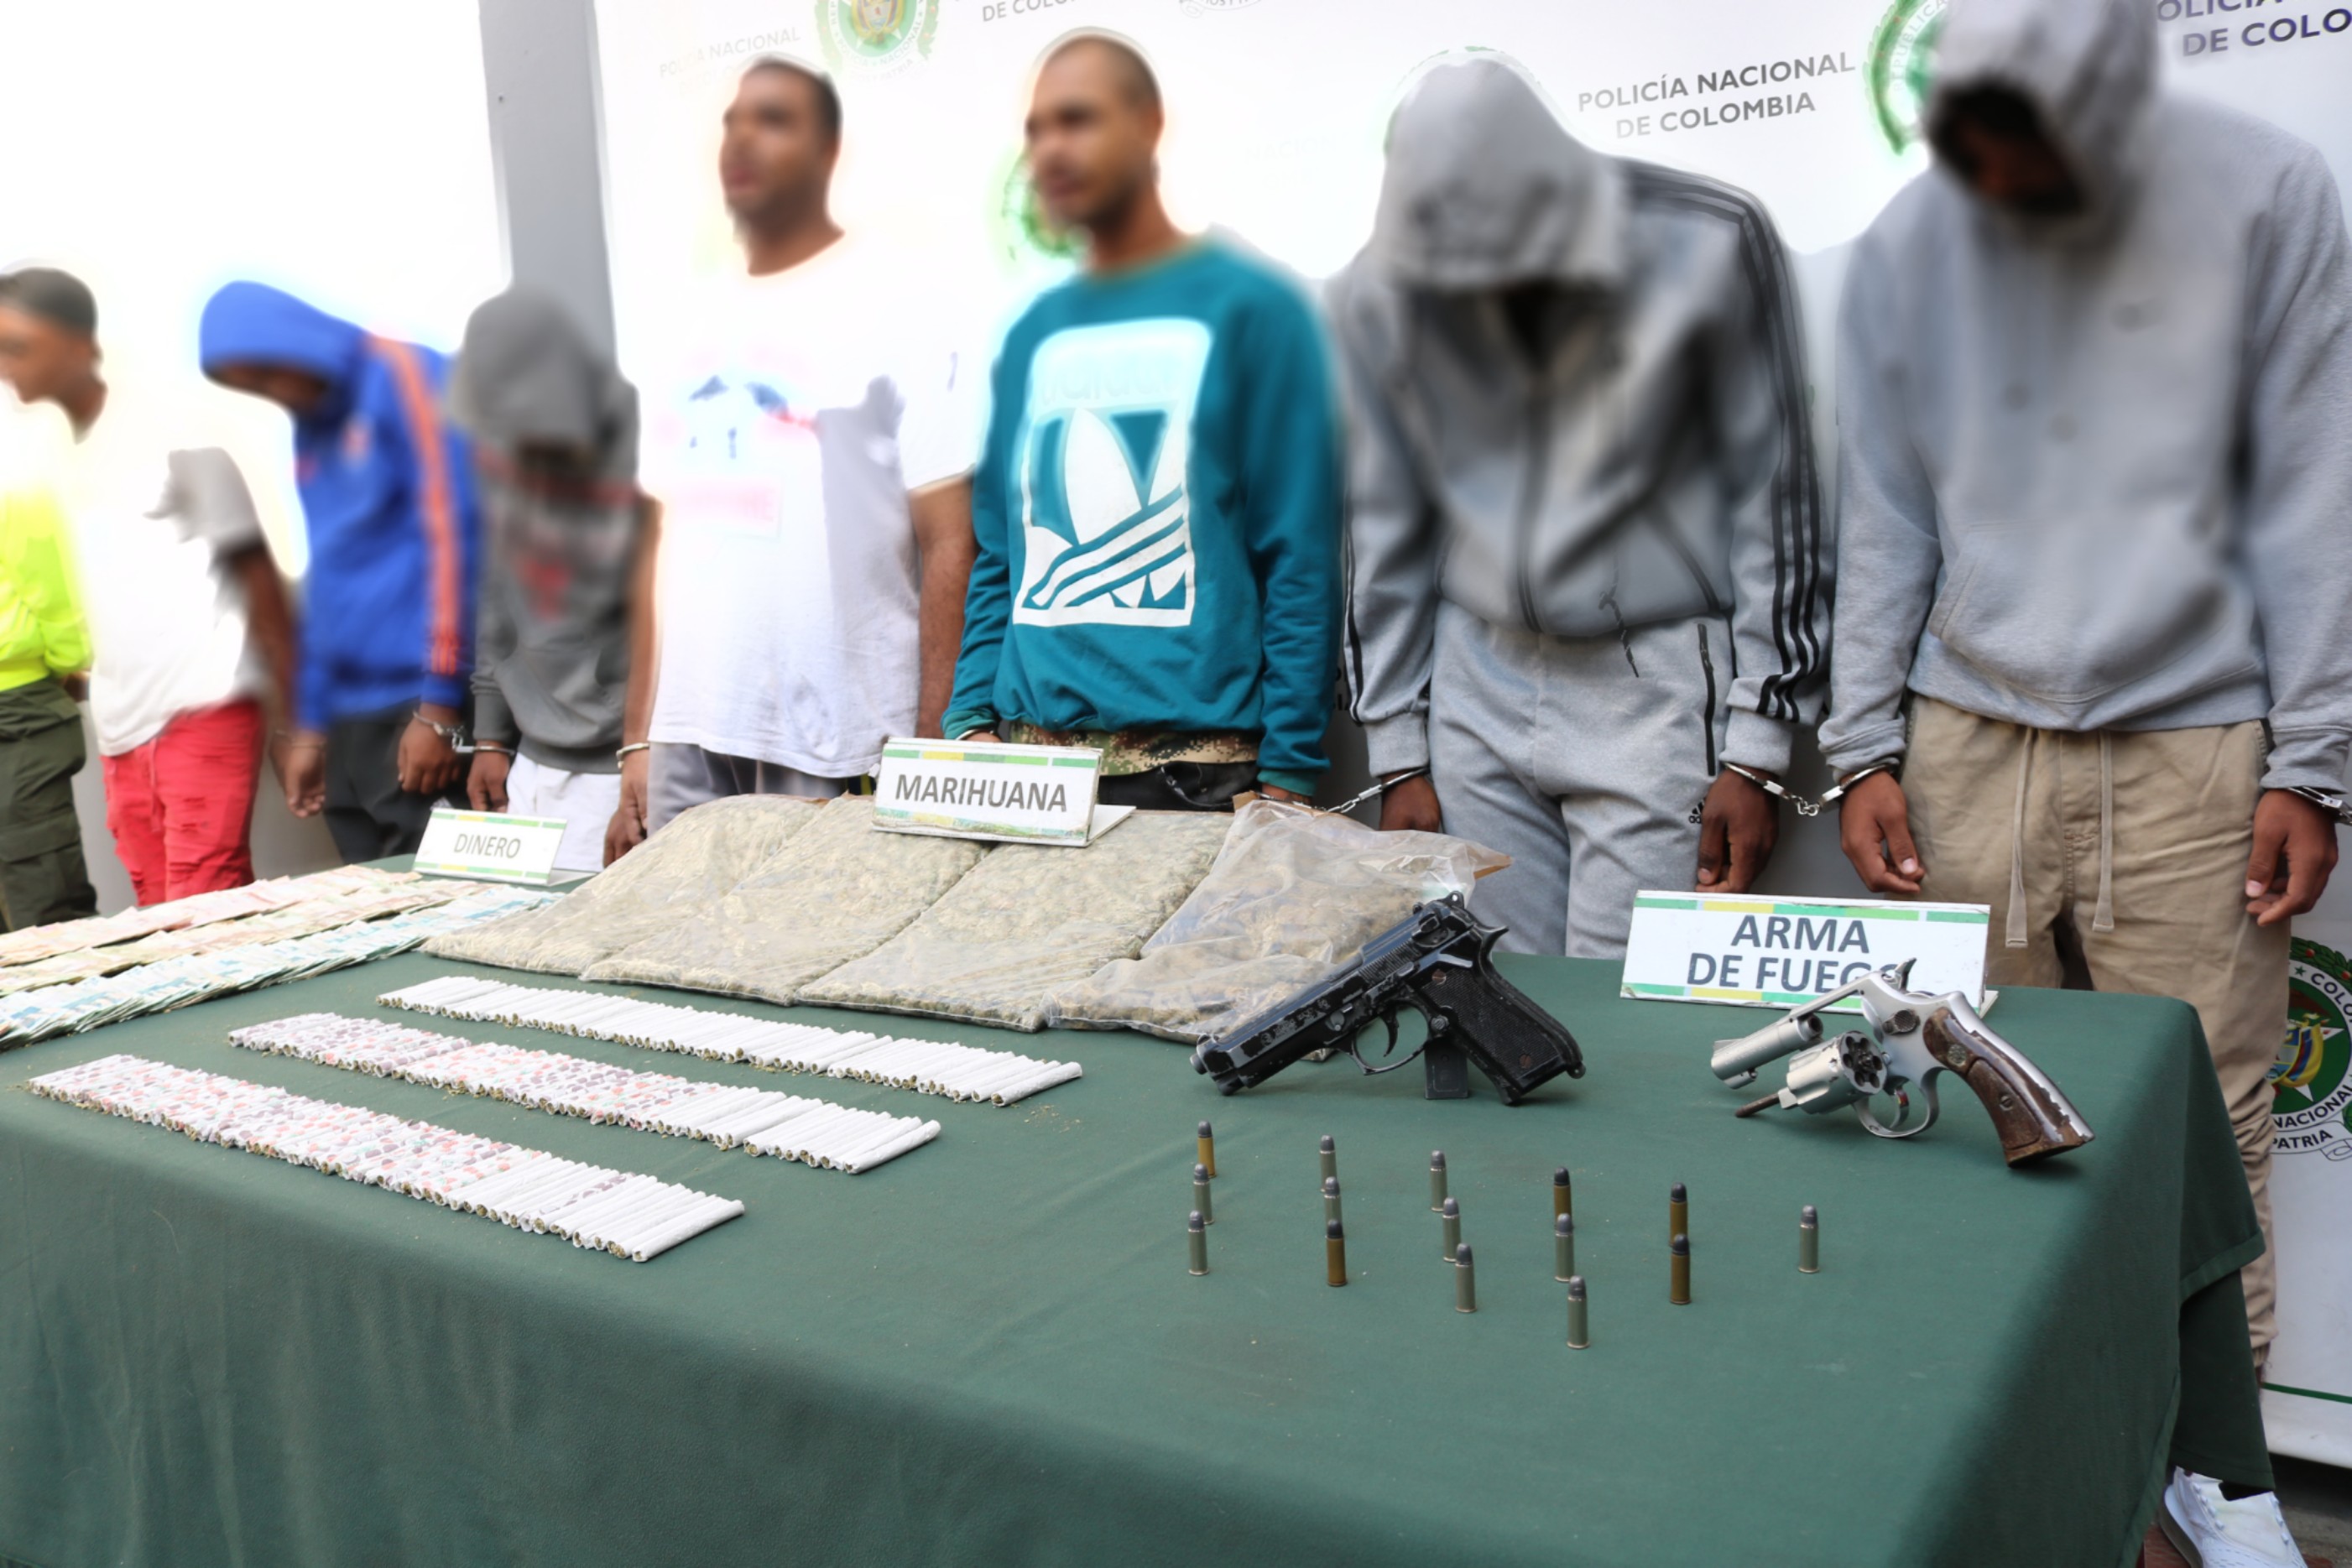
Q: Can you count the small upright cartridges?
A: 15